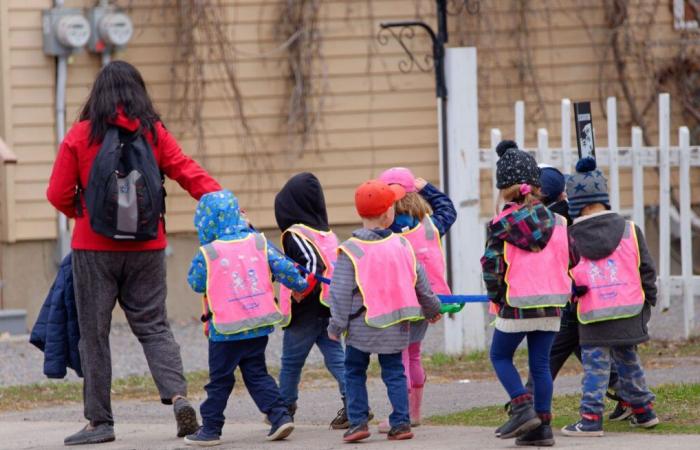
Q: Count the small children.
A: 7